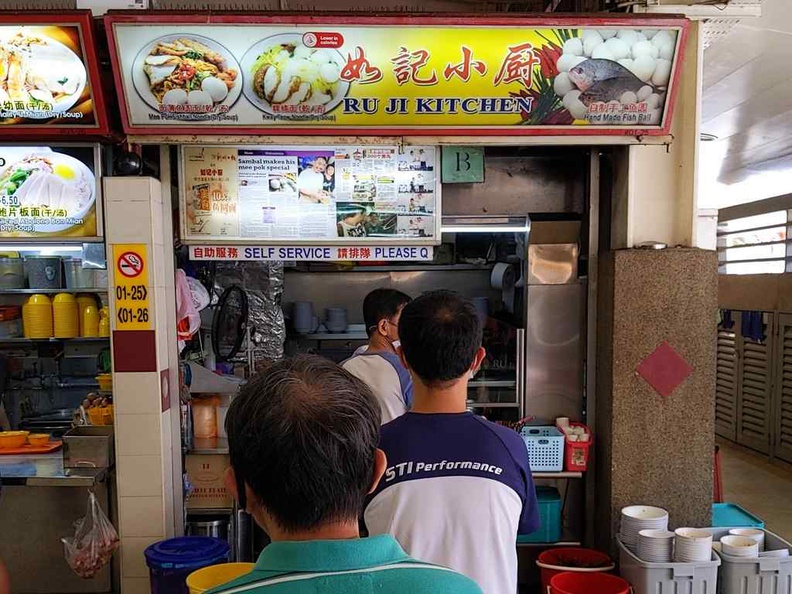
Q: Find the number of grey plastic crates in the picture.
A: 2